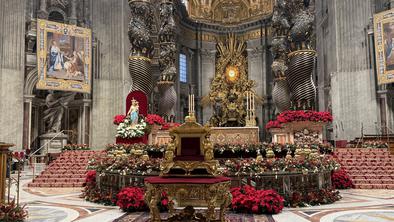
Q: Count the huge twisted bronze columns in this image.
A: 4